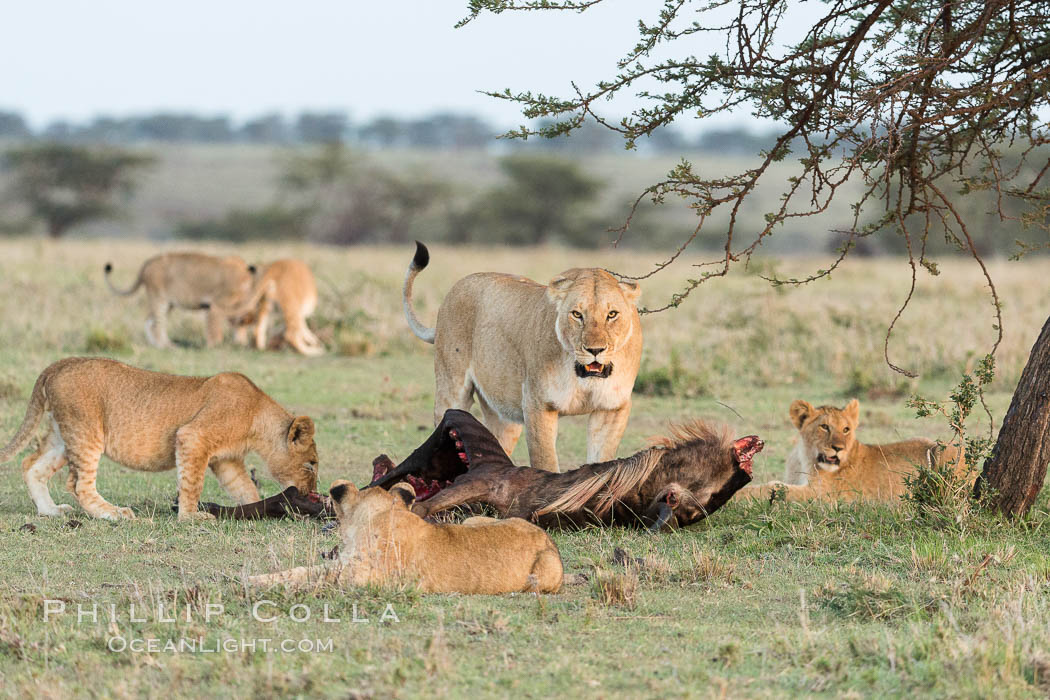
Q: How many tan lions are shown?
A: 6